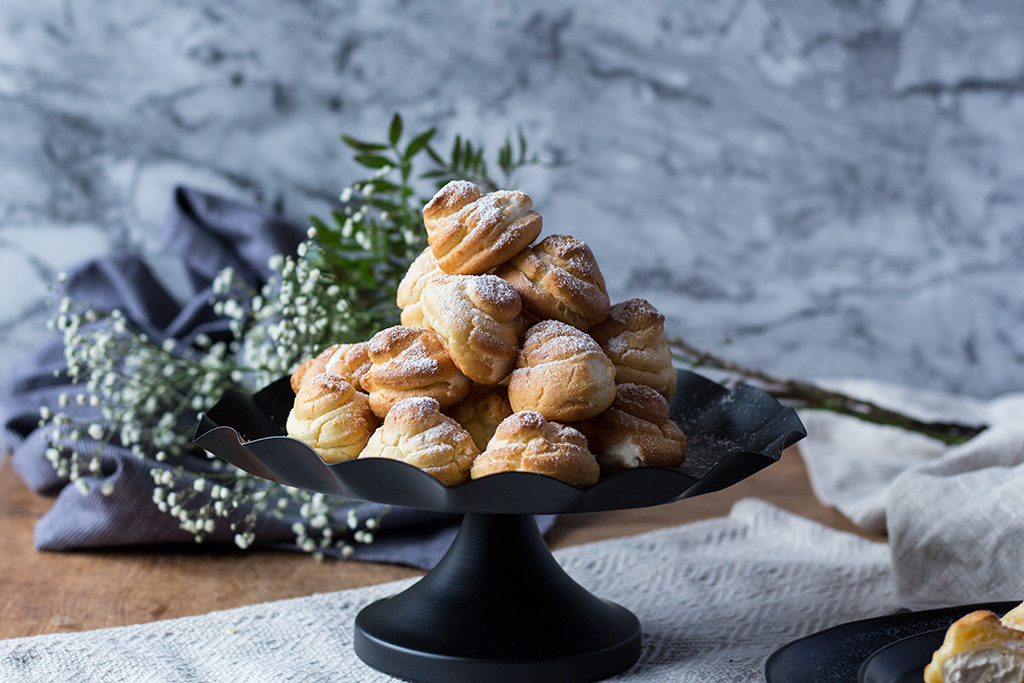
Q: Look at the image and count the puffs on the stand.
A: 13